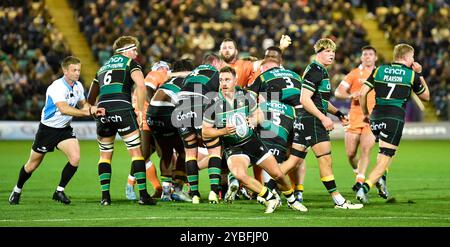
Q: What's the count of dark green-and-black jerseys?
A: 8